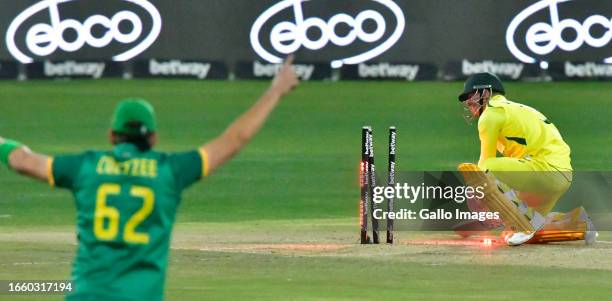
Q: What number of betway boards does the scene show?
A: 6